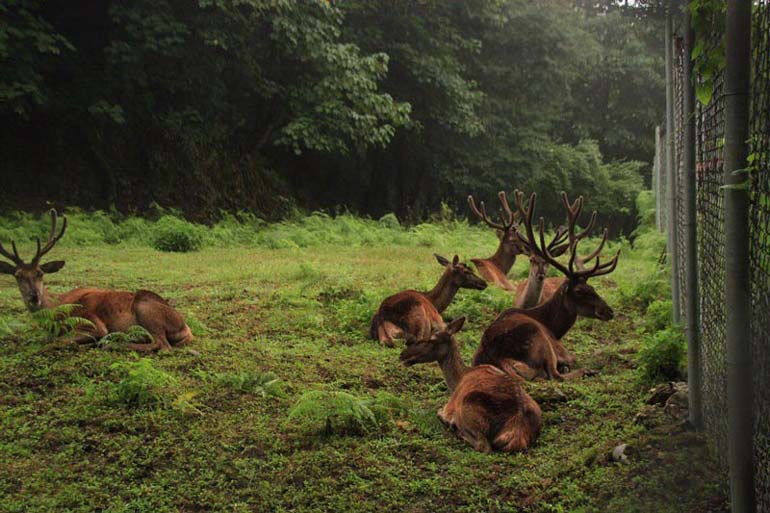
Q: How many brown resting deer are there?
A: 6